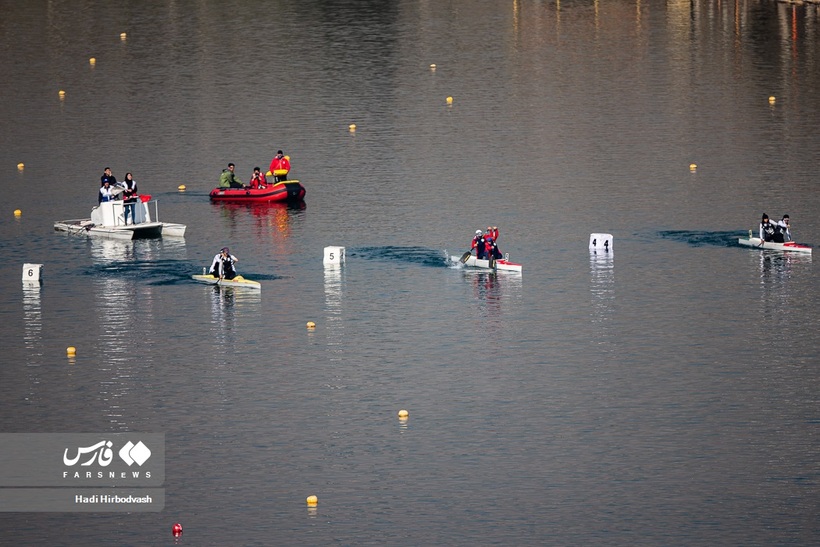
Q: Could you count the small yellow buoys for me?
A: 15